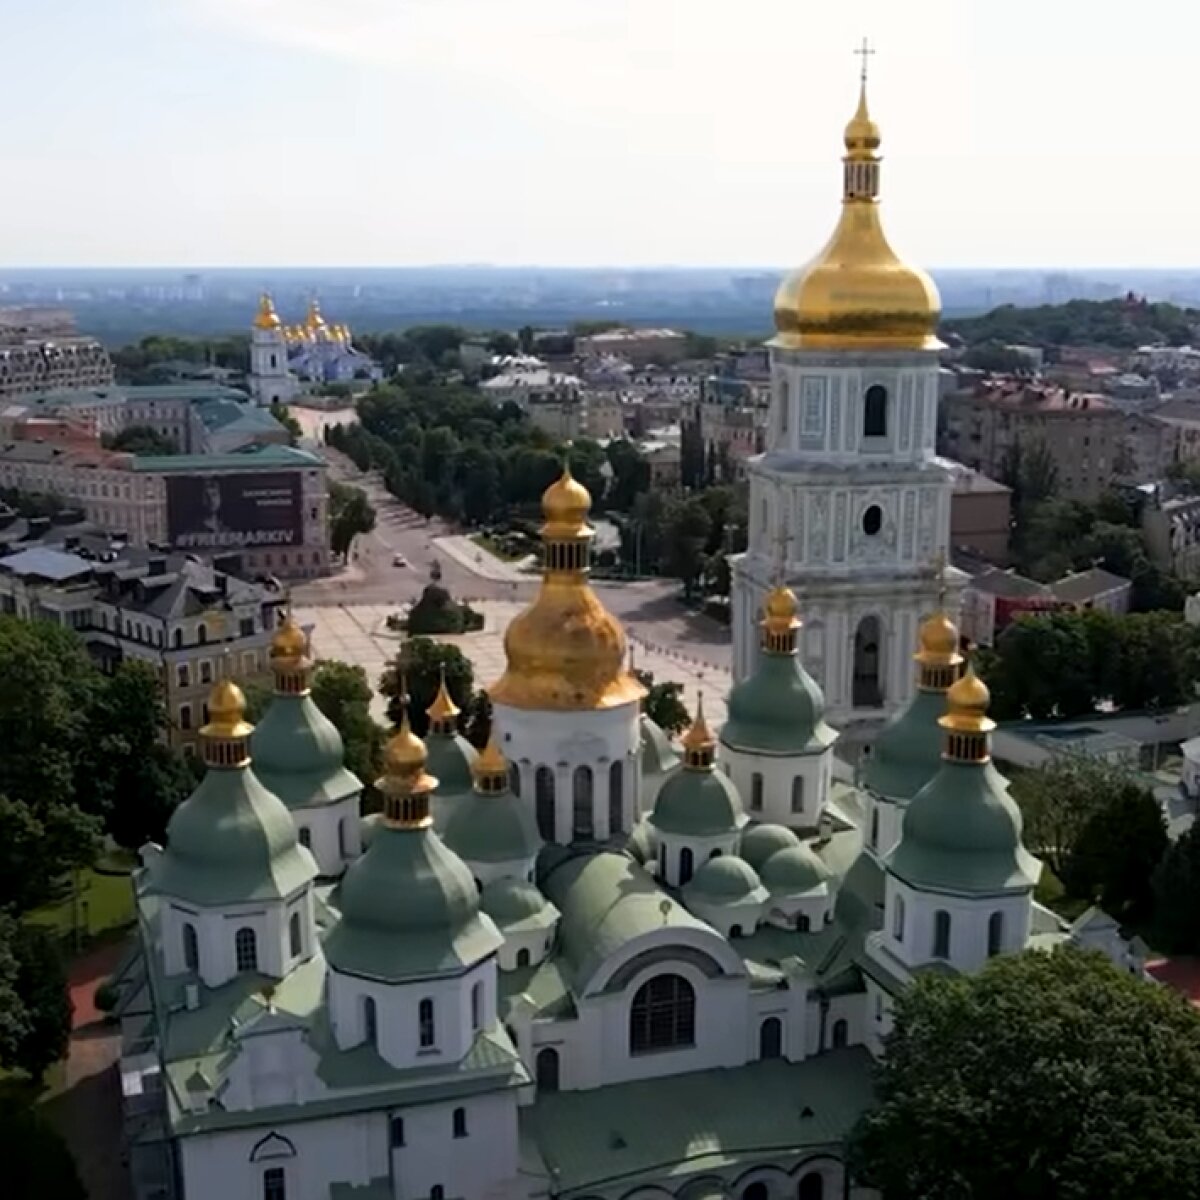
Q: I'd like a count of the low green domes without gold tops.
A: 4